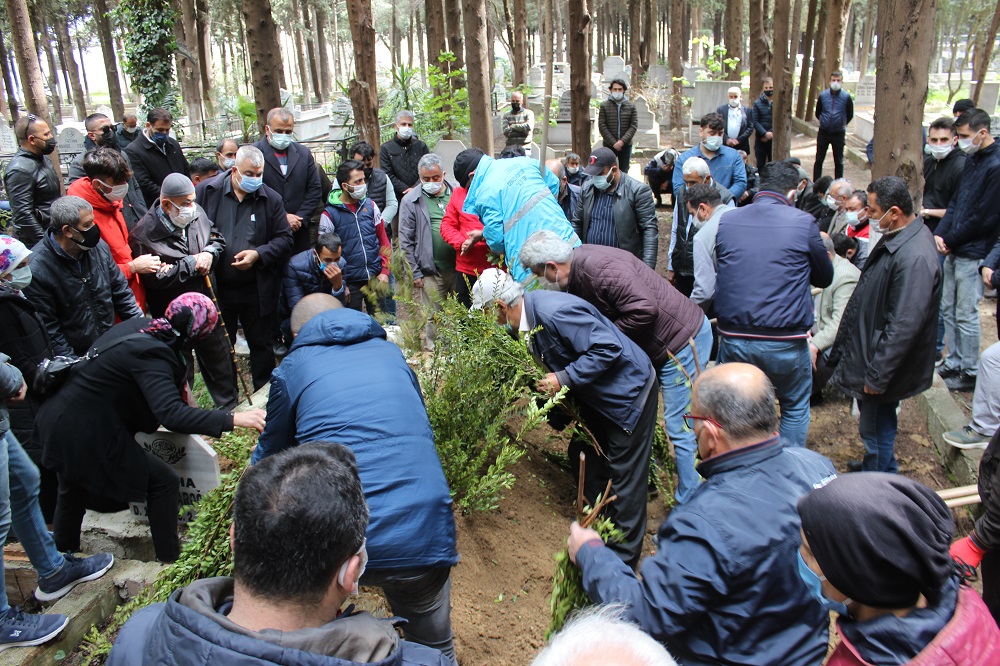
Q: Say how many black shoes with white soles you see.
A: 2